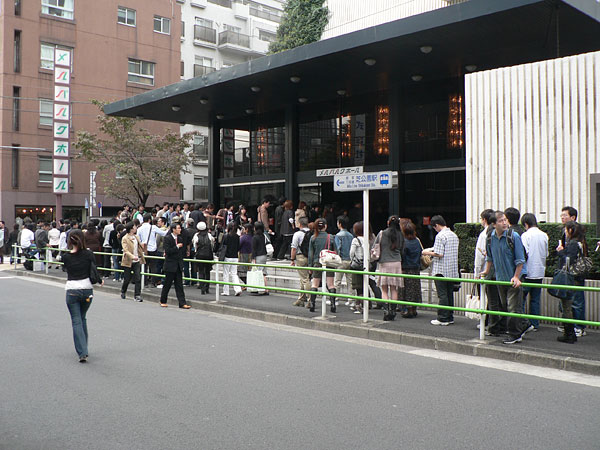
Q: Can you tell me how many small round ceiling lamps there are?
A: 13